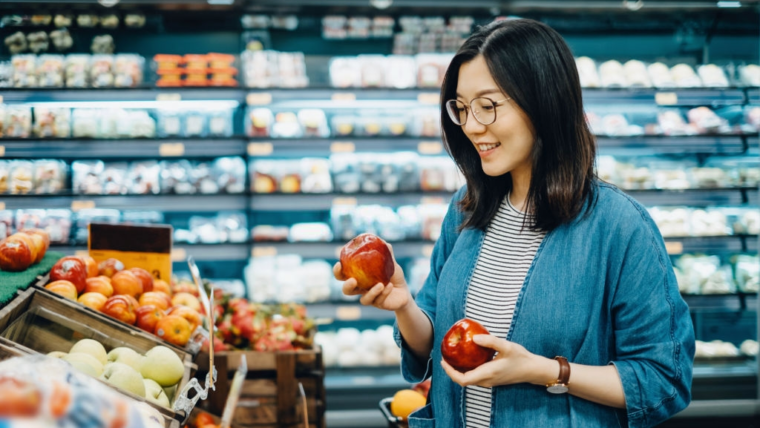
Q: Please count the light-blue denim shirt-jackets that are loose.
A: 1